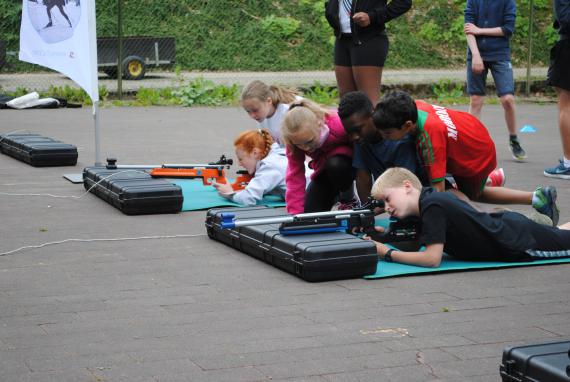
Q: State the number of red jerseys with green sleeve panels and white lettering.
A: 1